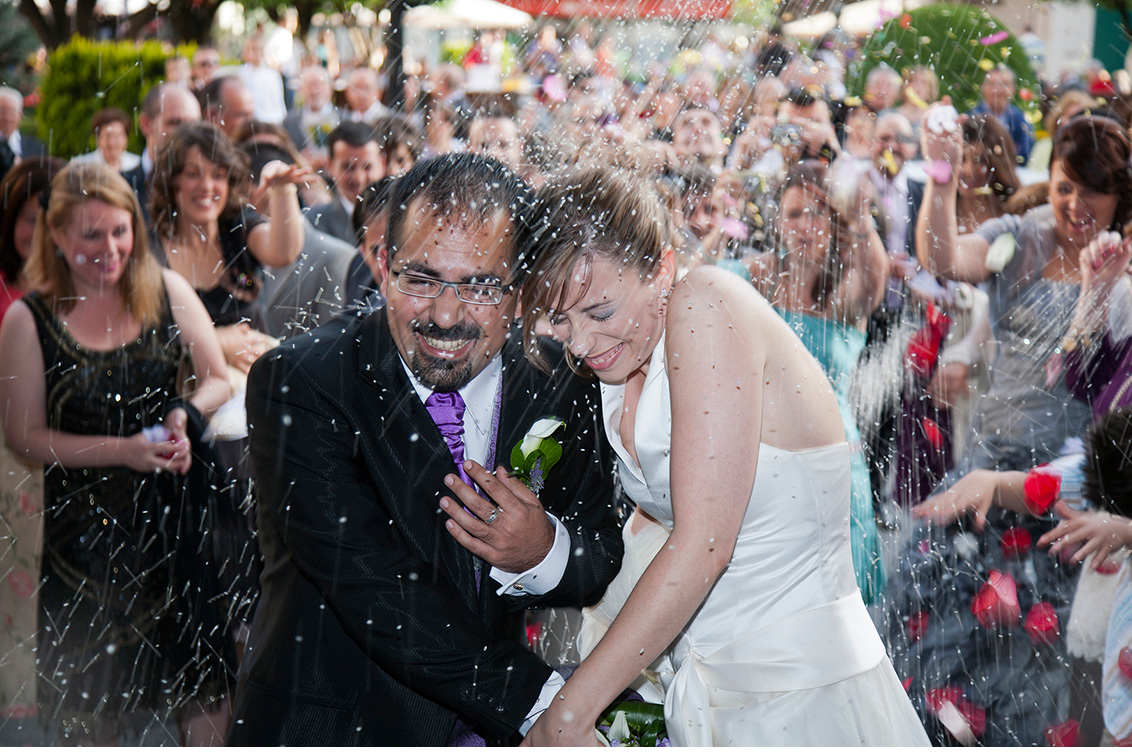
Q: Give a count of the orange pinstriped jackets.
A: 0